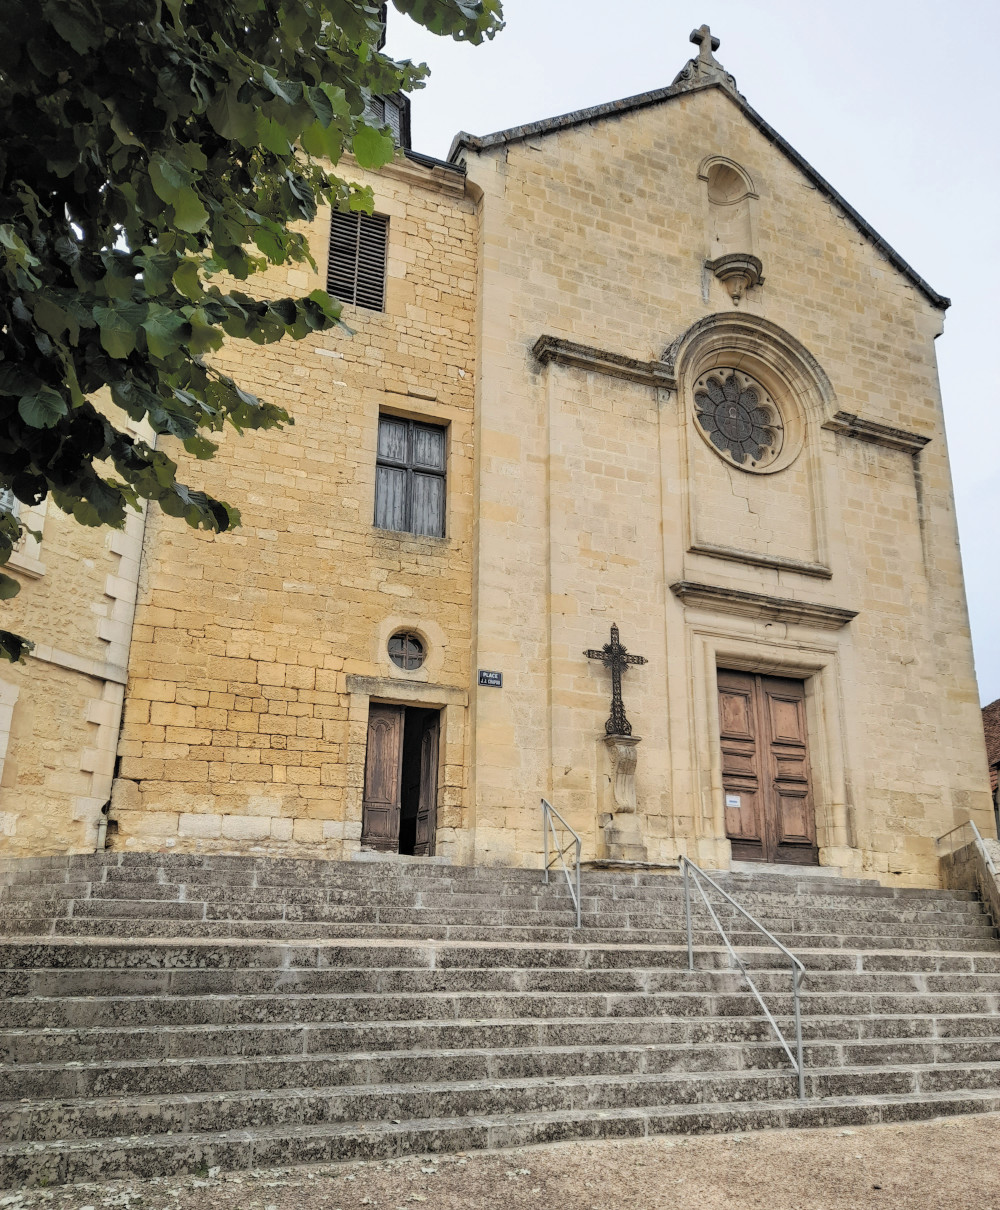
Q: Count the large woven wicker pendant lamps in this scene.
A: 0